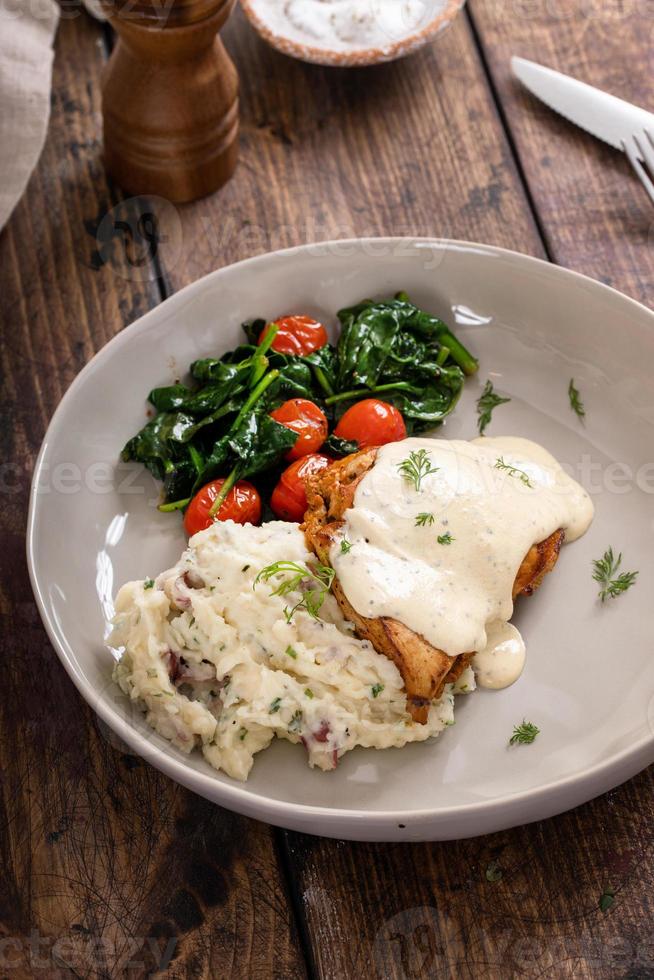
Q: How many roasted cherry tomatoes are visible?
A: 5